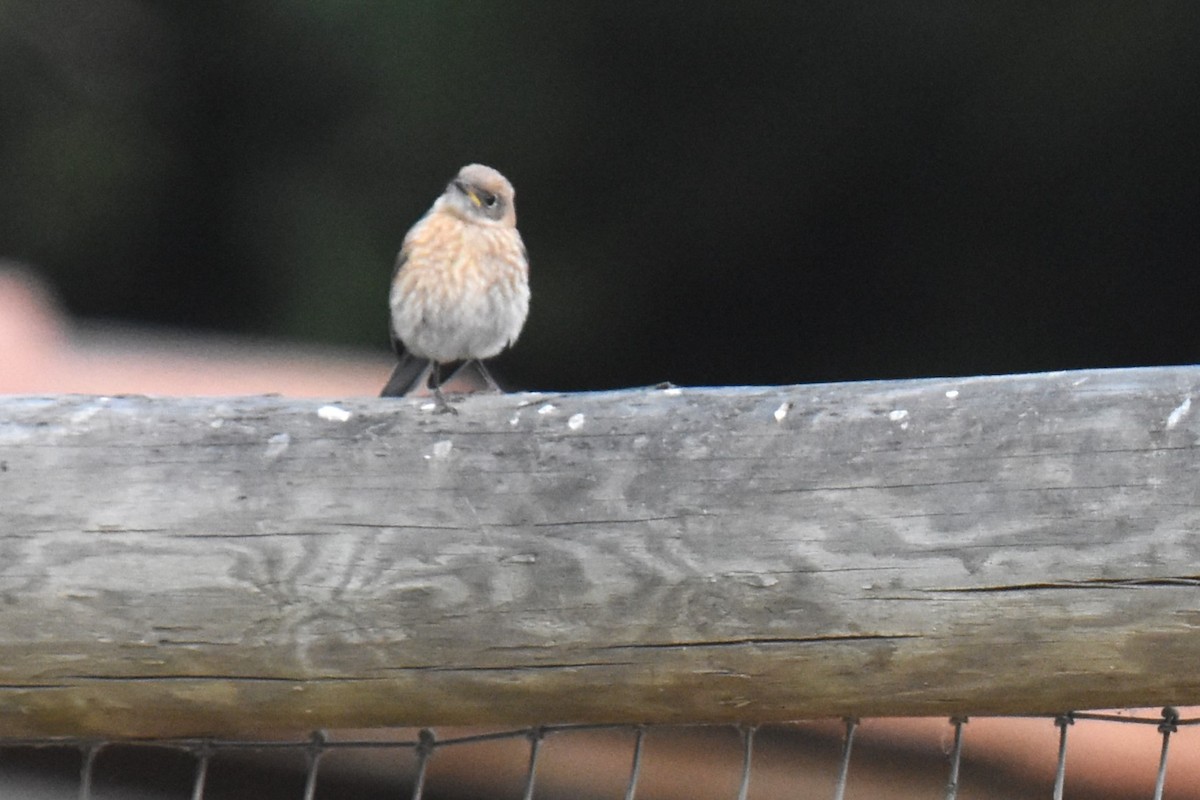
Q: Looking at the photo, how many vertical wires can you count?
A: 11